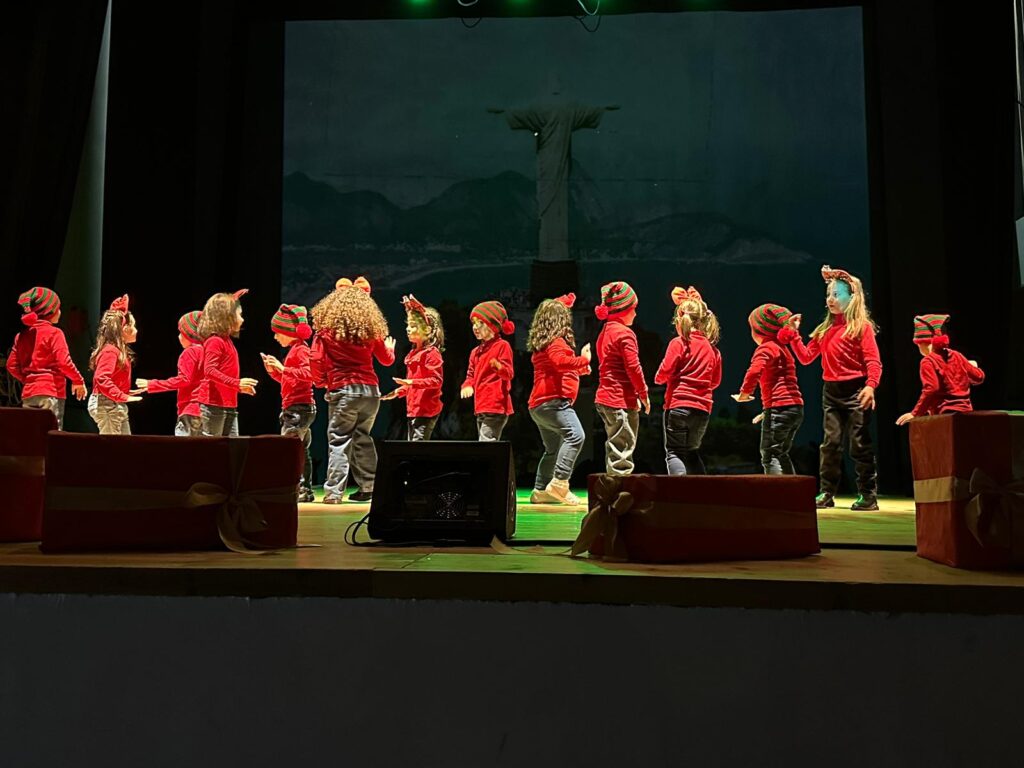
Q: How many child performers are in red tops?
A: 14